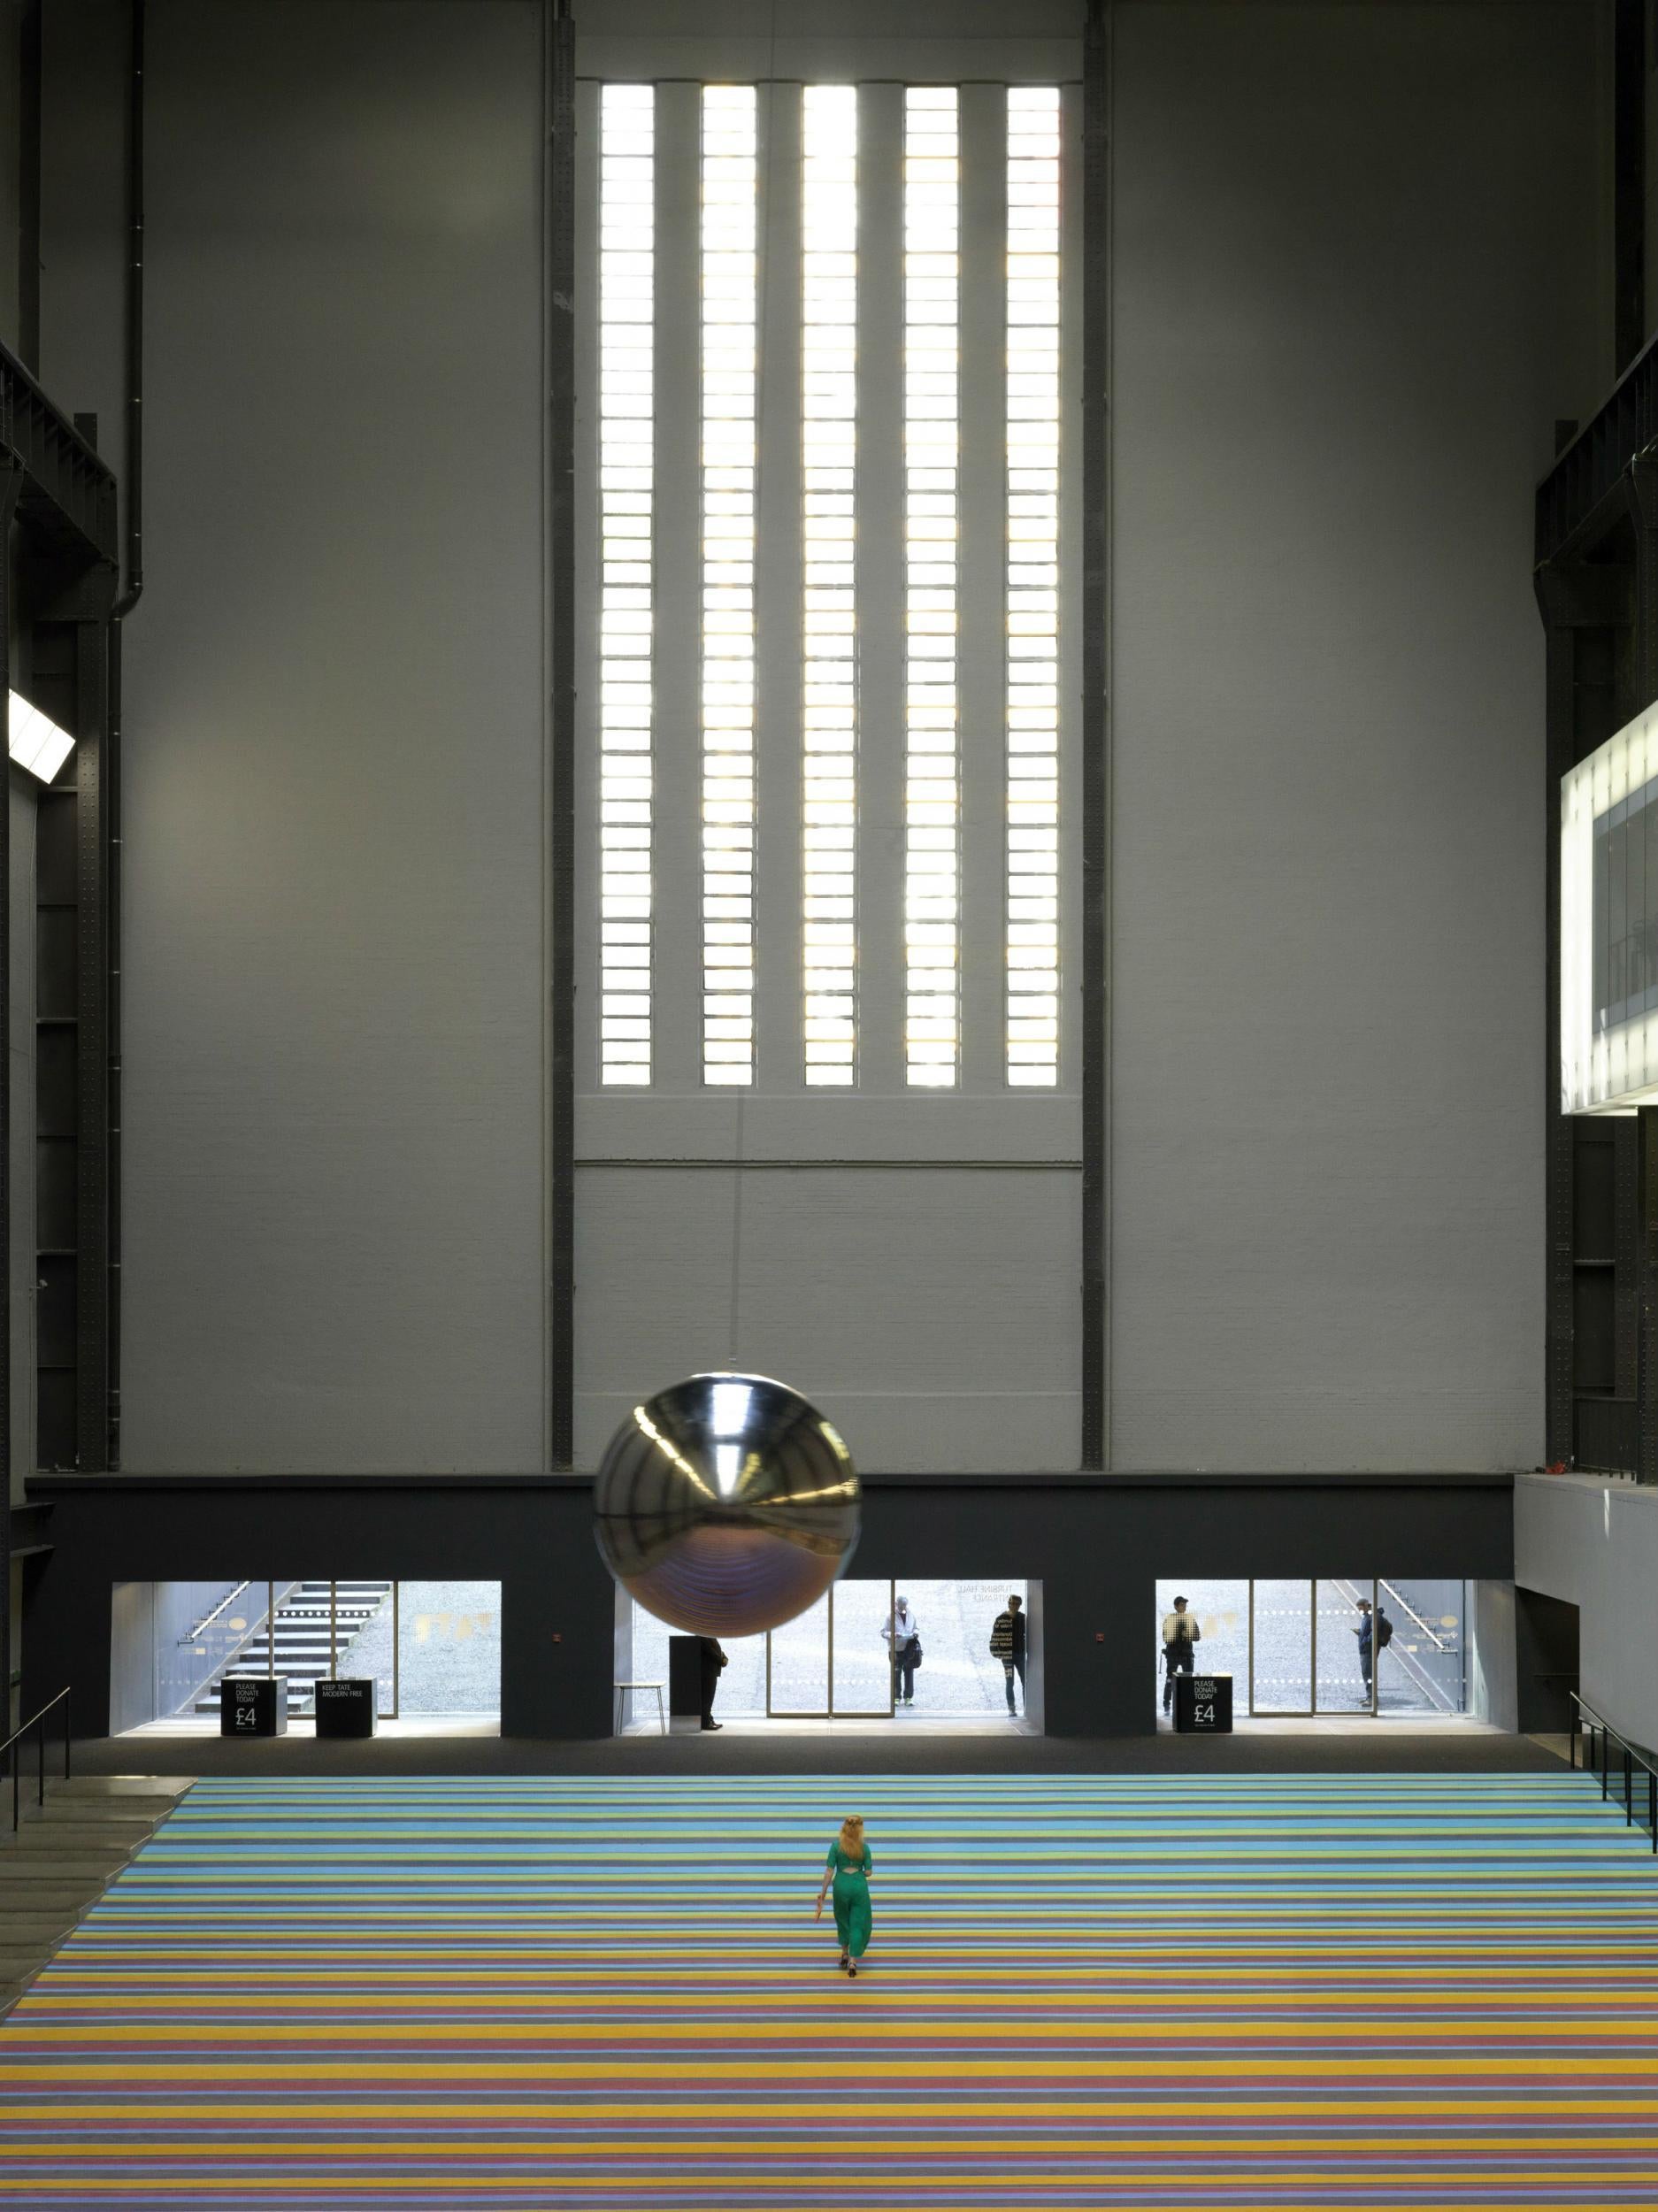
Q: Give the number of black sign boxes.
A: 3